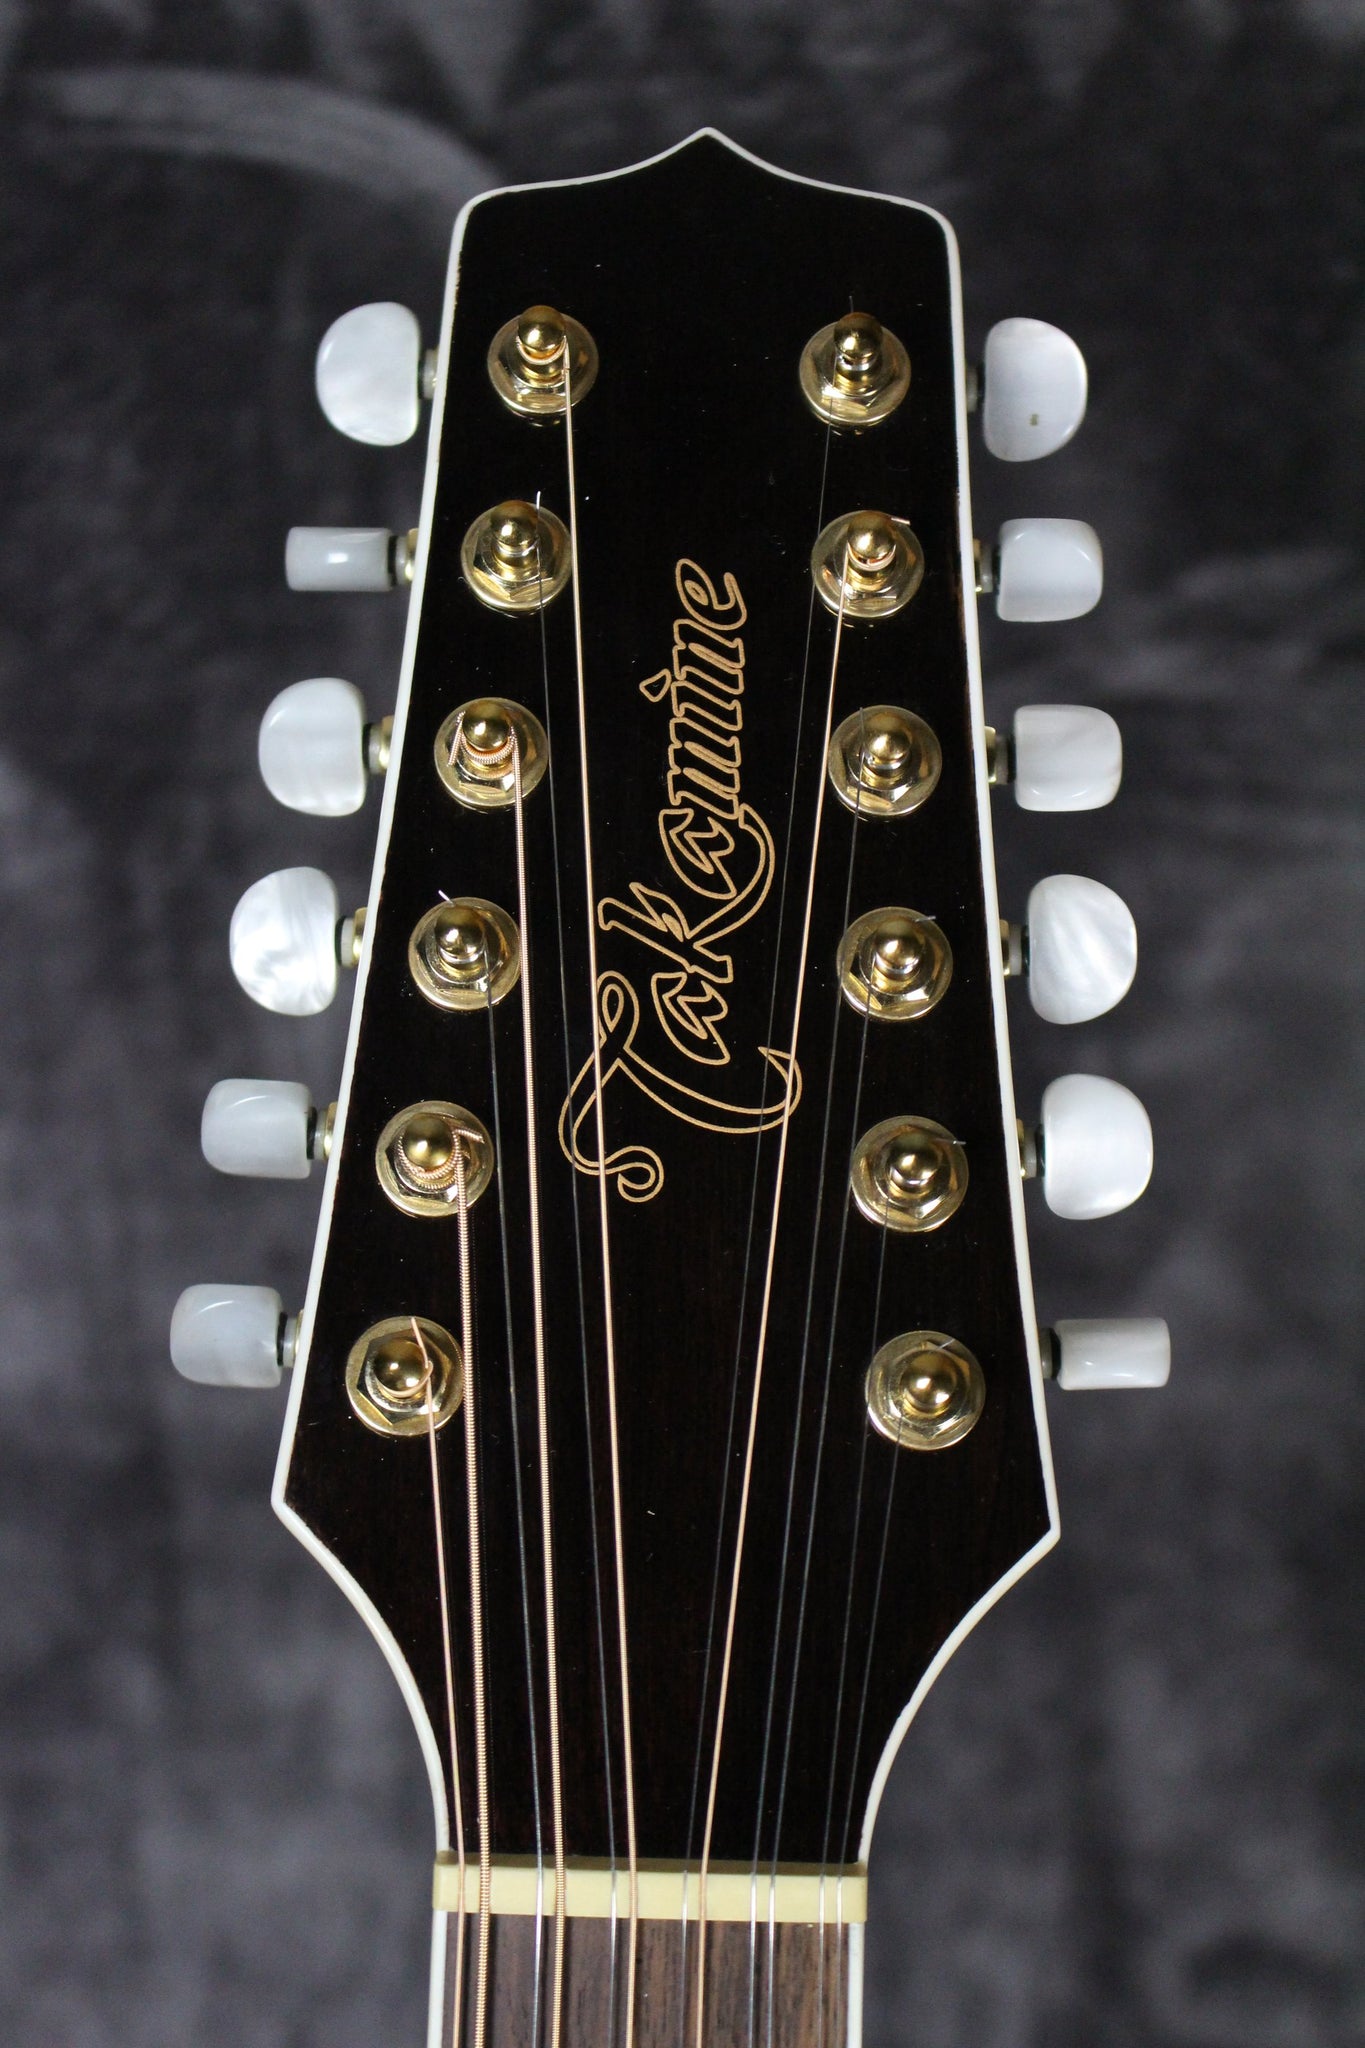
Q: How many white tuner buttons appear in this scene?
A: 12